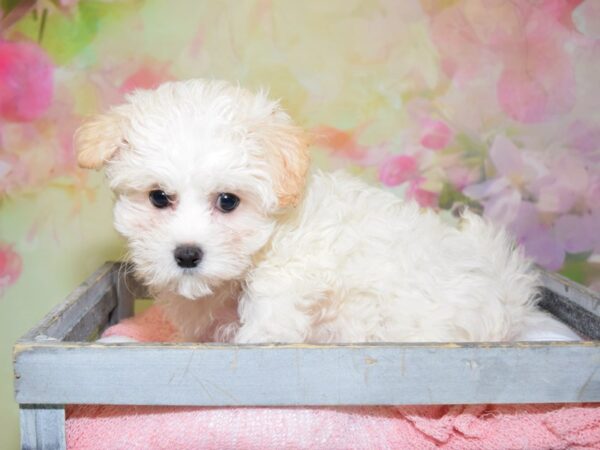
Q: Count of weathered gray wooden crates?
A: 1